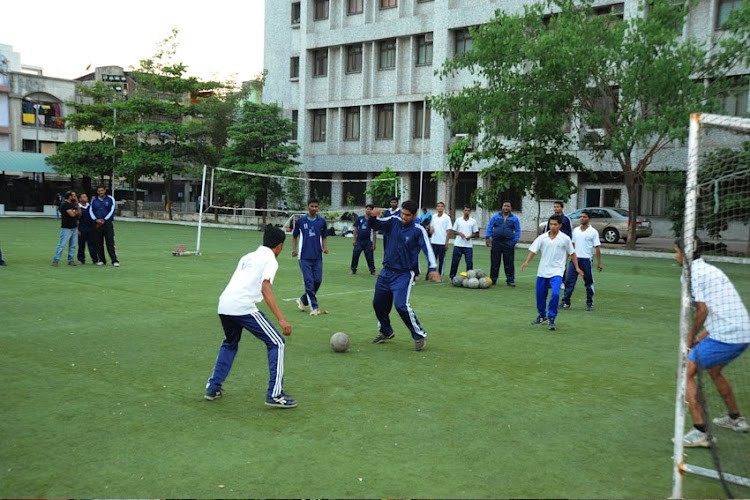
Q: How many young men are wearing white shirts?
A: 6